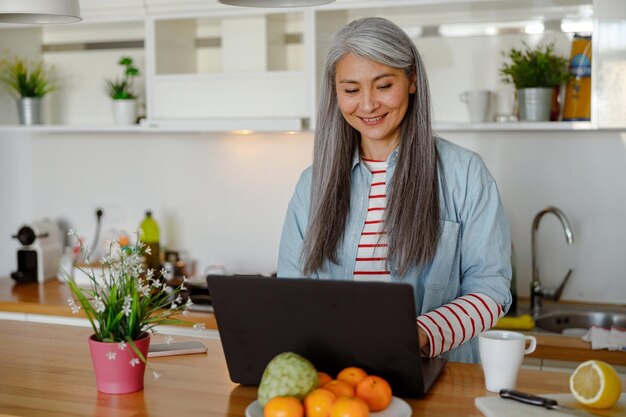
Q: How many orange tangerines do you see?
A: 7